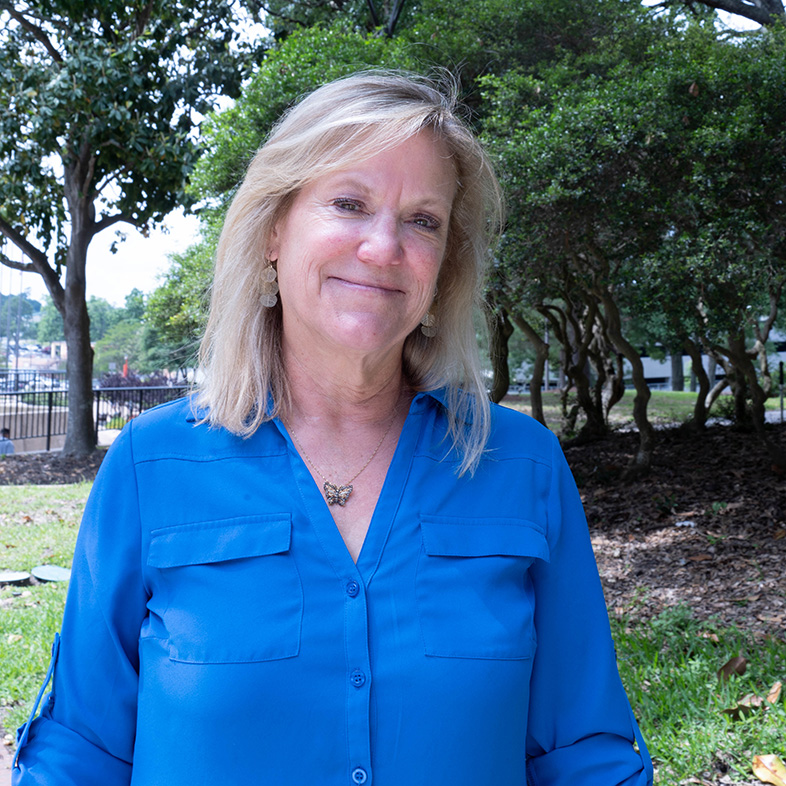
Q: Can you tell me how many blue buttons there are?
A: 3